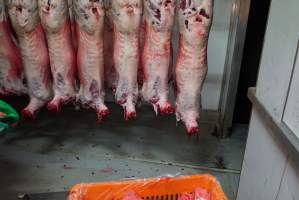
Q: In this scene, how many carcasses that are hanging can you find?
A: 7